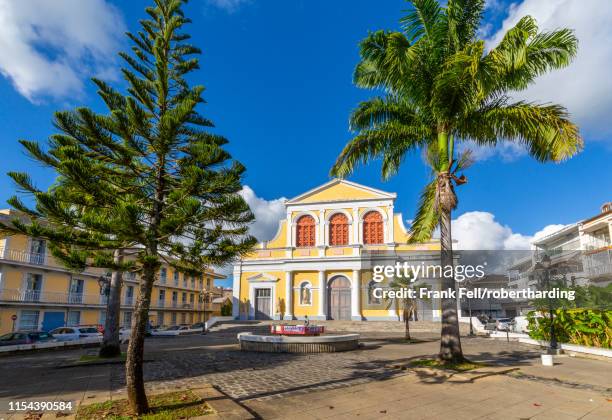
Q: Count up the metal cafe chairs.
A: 0